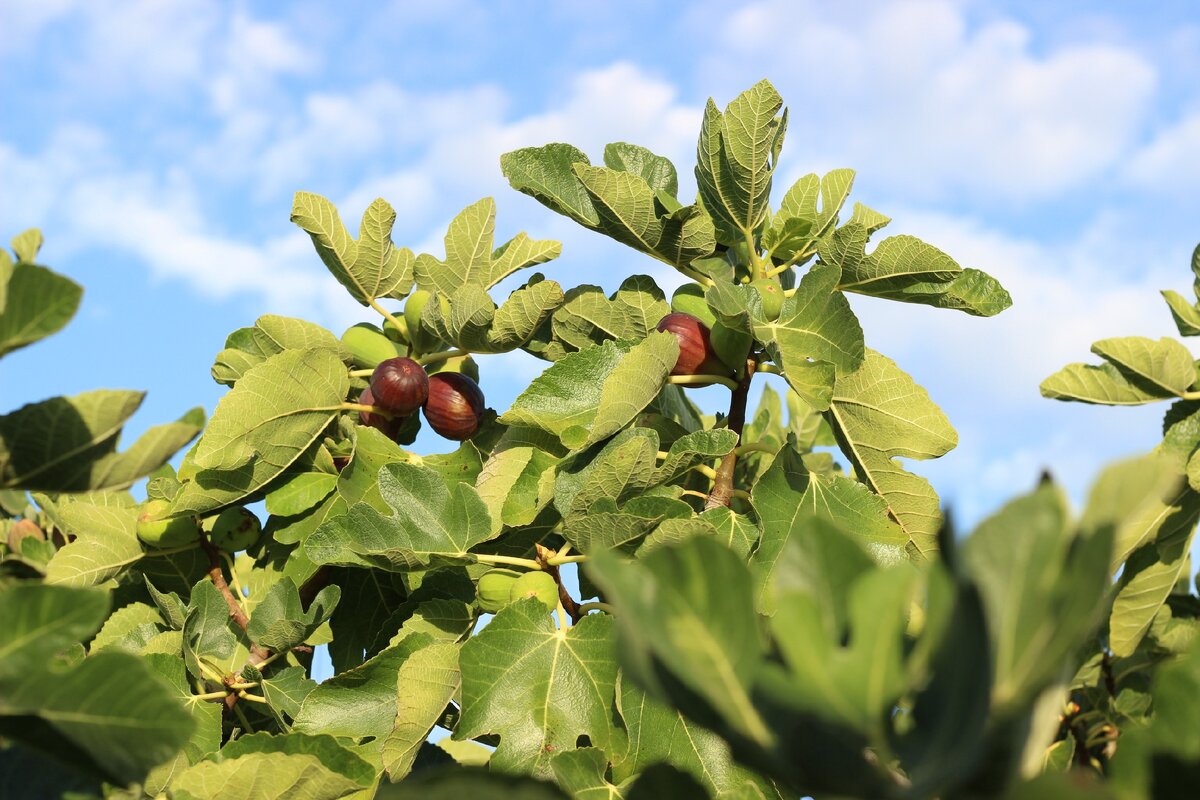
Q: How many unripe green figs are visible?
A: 11